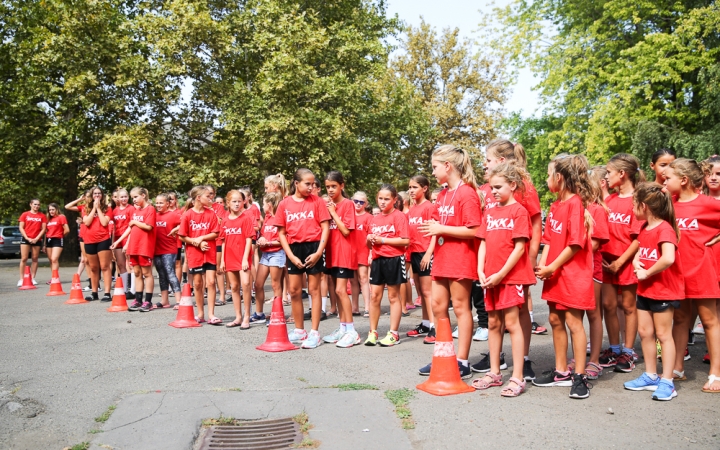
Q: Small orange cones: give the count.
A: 7